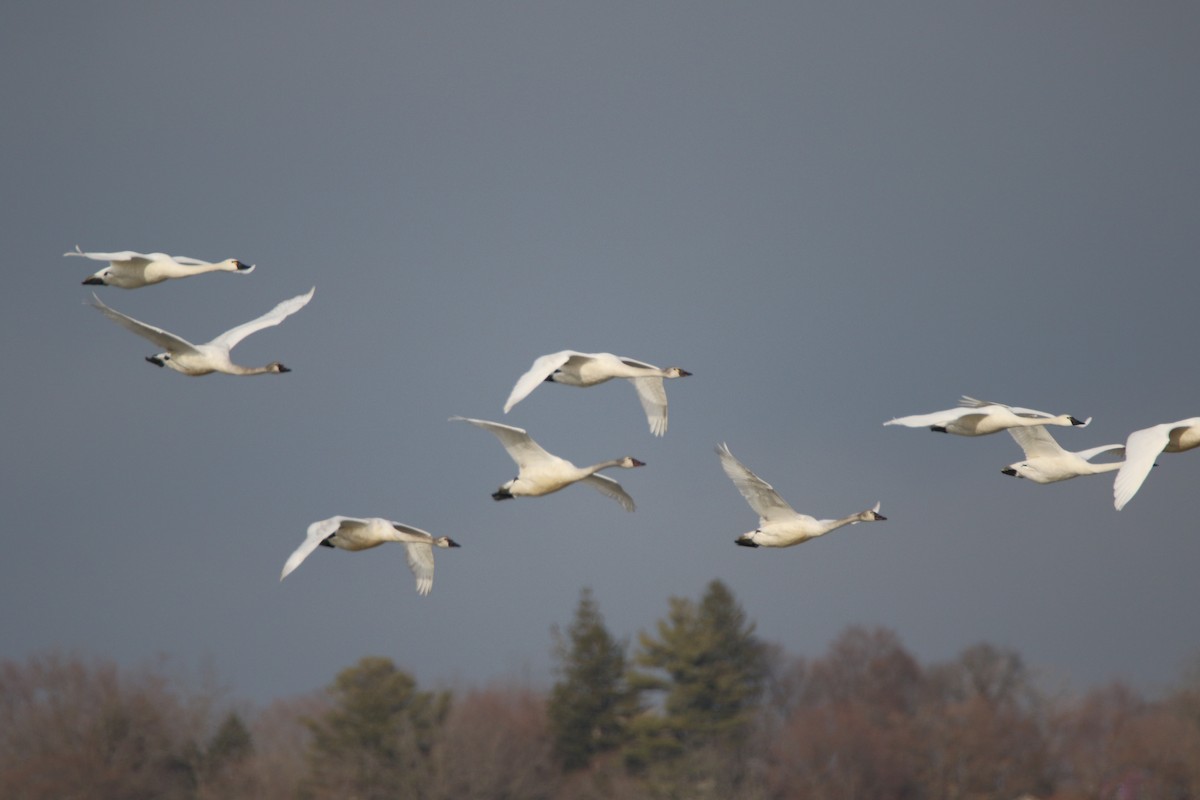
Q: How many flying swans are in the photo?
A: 9